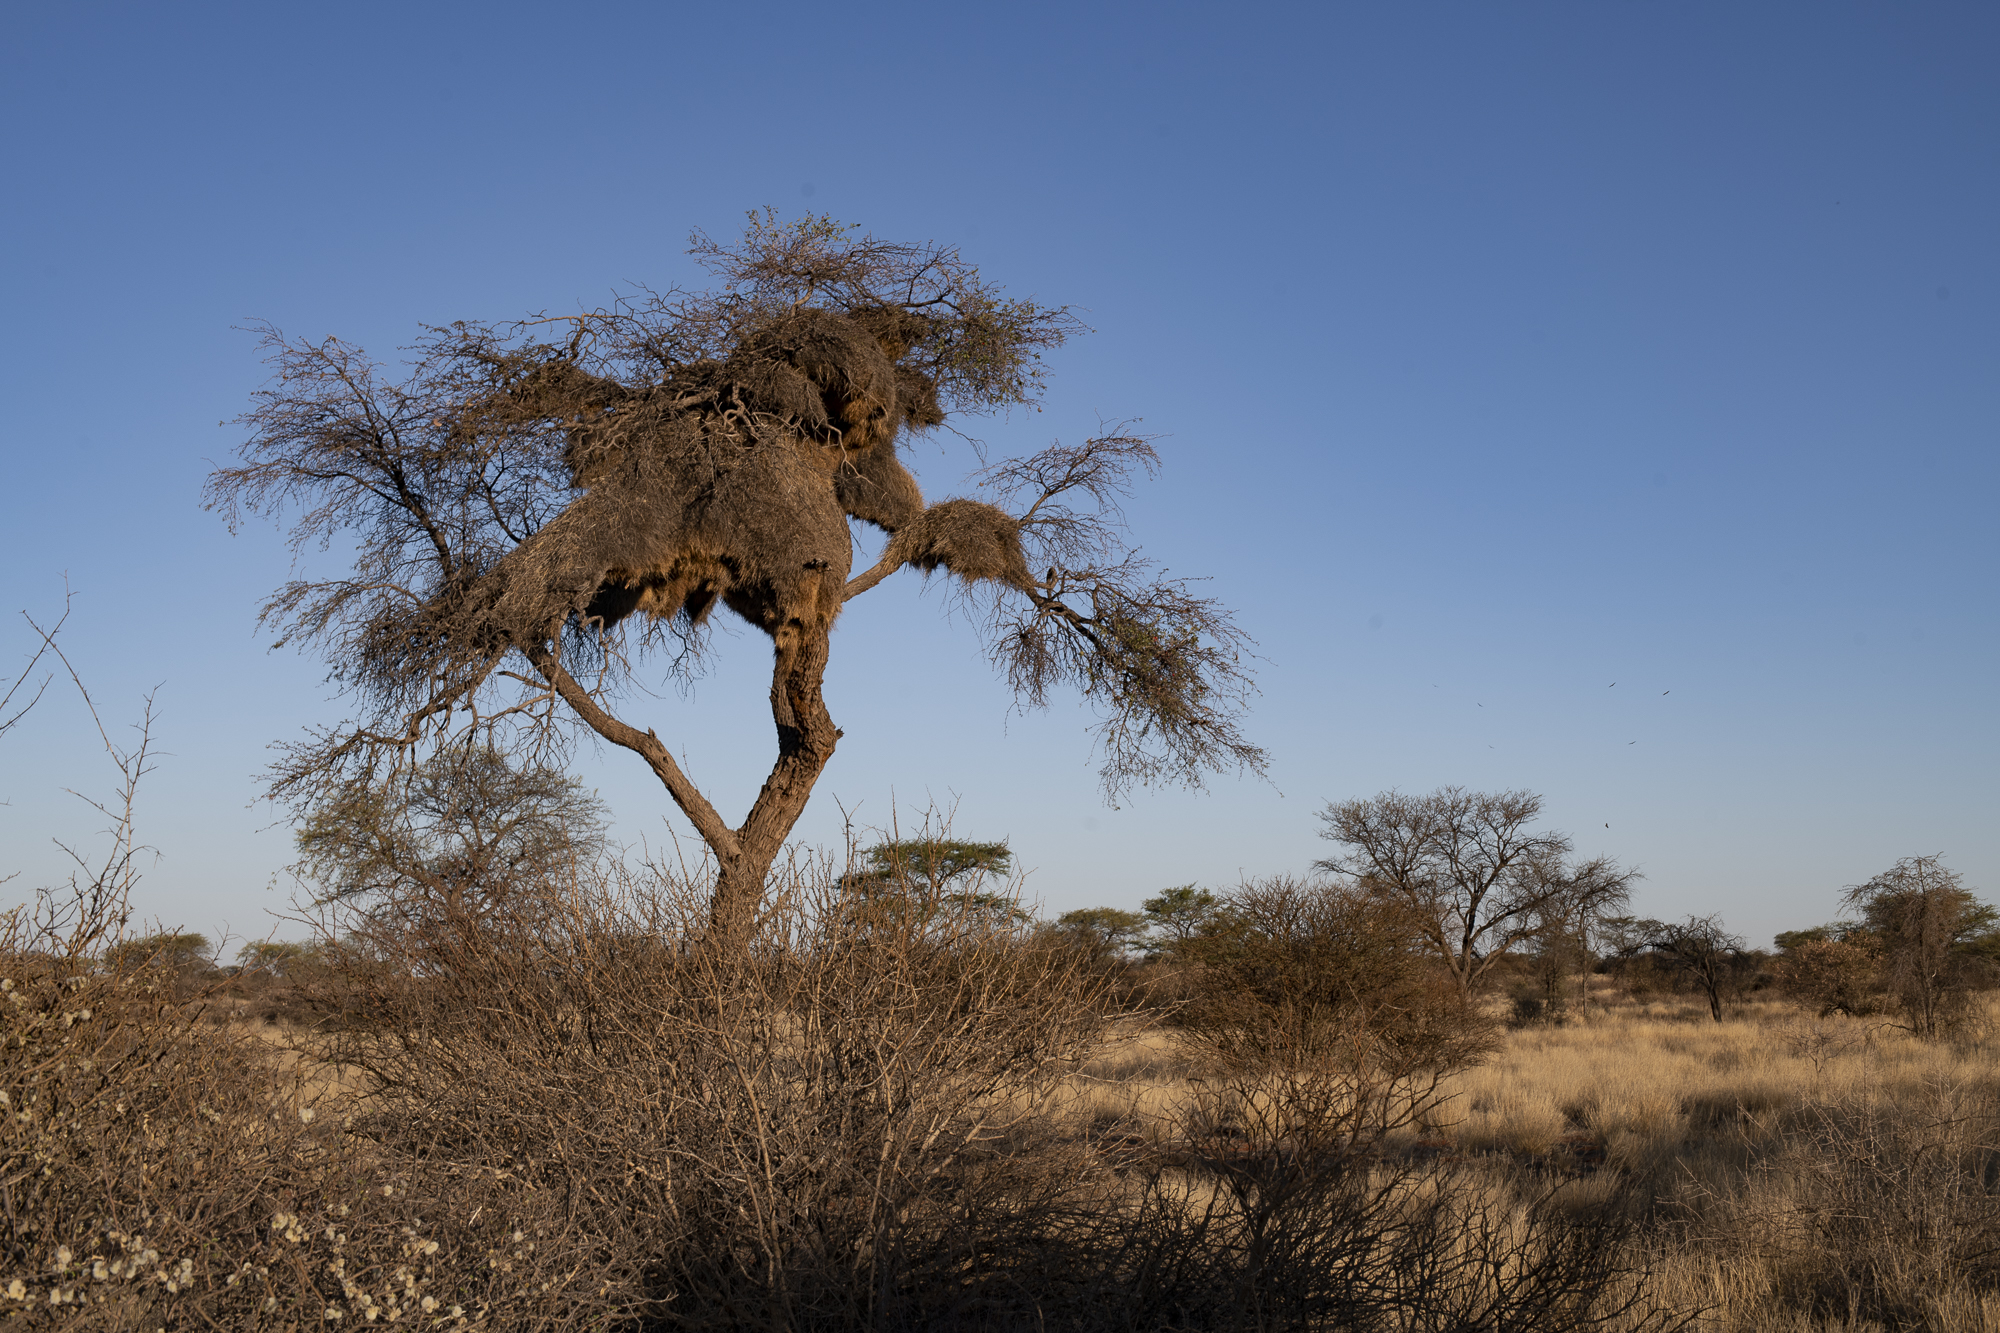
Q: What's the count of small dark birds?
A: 7